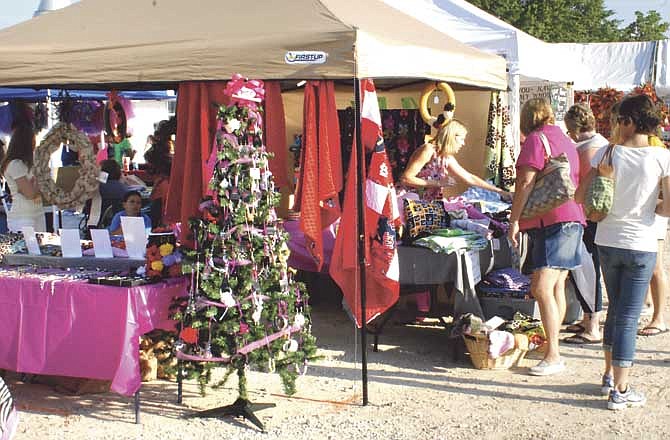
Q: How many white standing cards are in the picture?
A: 4